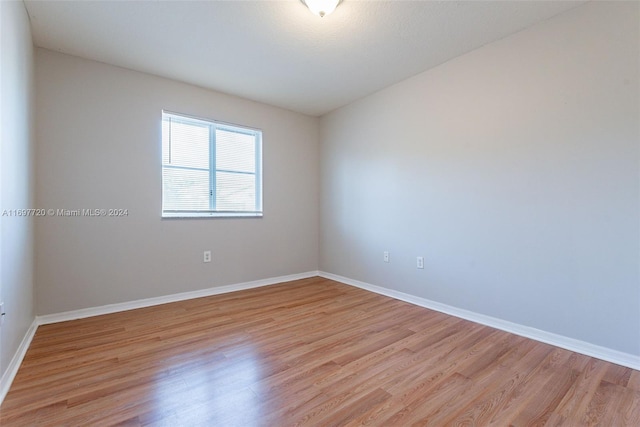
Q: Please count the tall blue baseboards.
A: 0